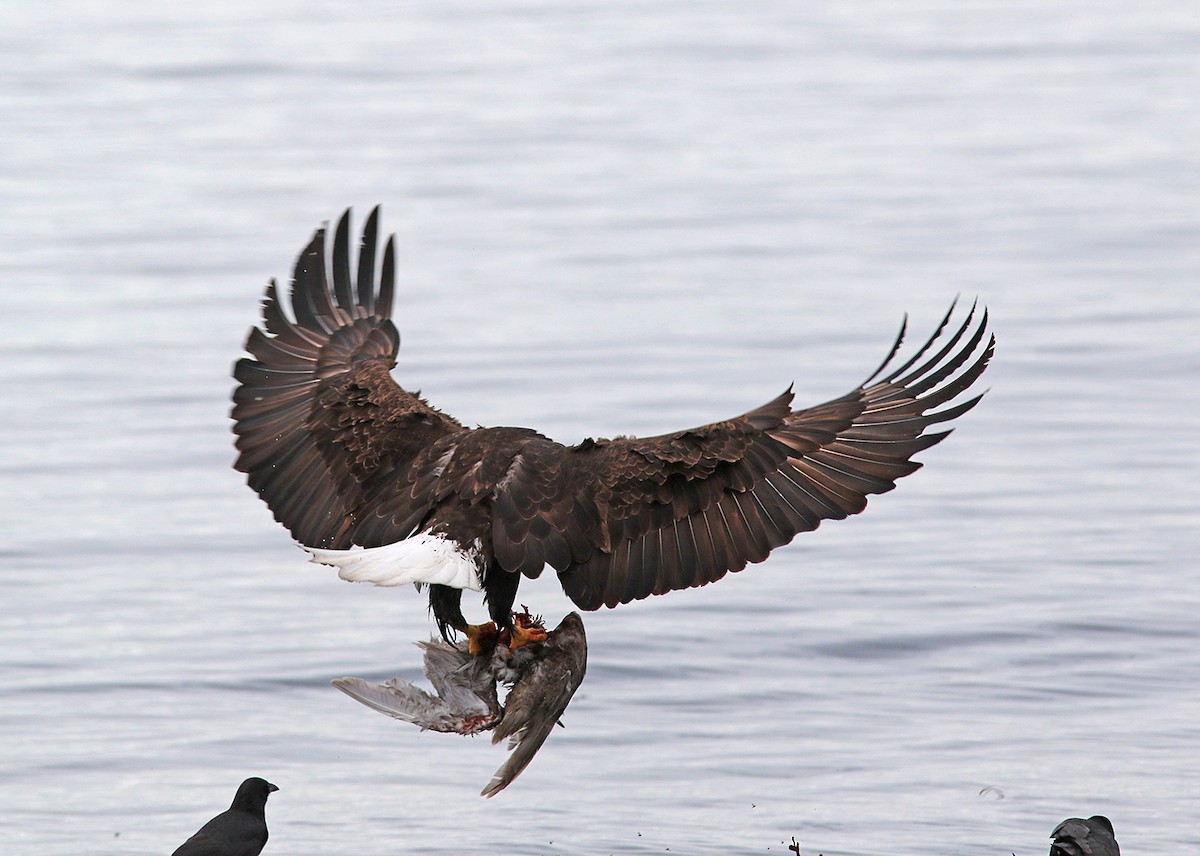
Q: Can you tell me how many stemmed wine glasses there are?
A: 0